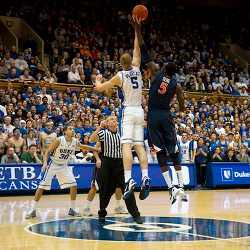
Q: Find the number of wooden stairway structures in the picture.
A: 2